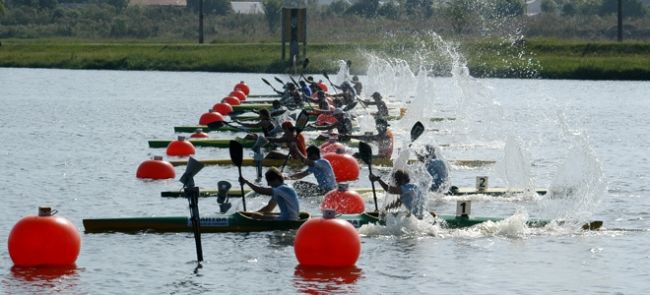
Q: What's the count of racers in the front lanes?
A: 4